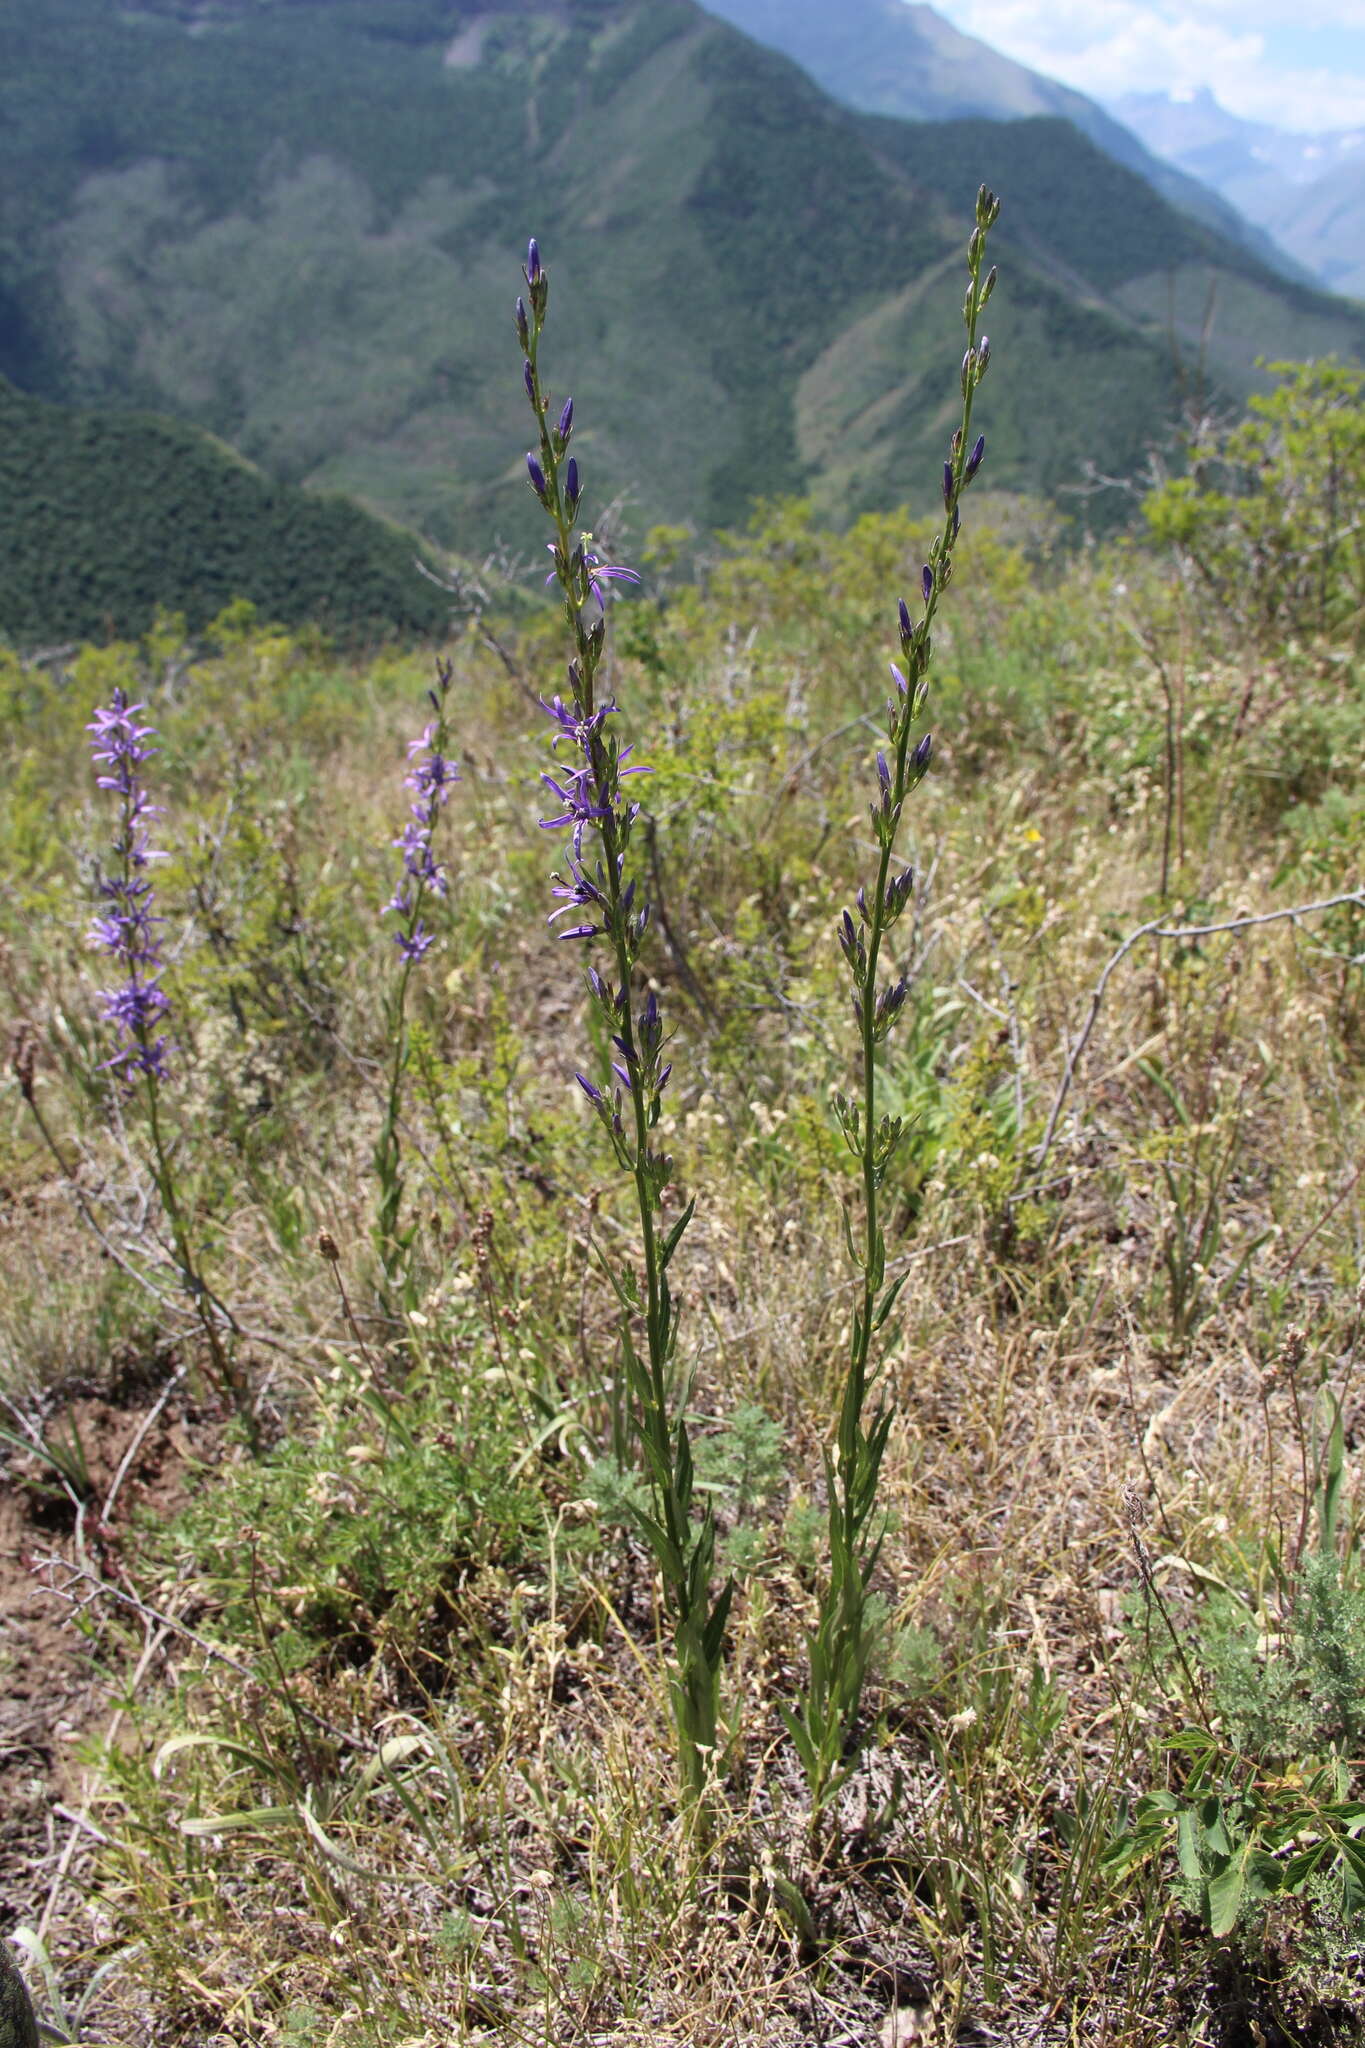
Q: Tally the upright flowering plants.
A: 4